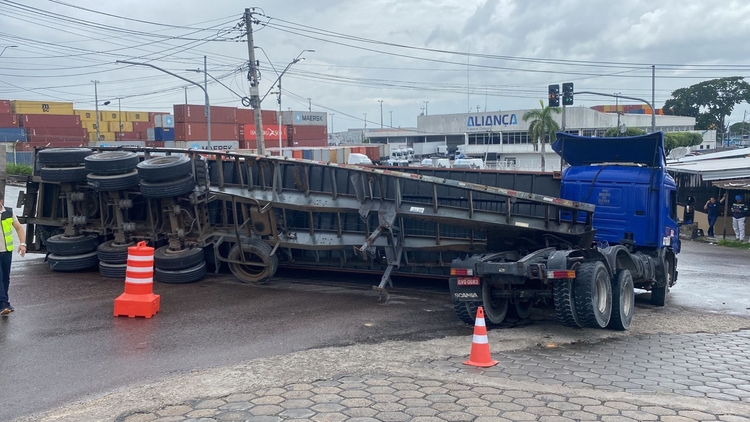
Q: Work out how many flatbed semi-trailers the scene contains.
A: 1